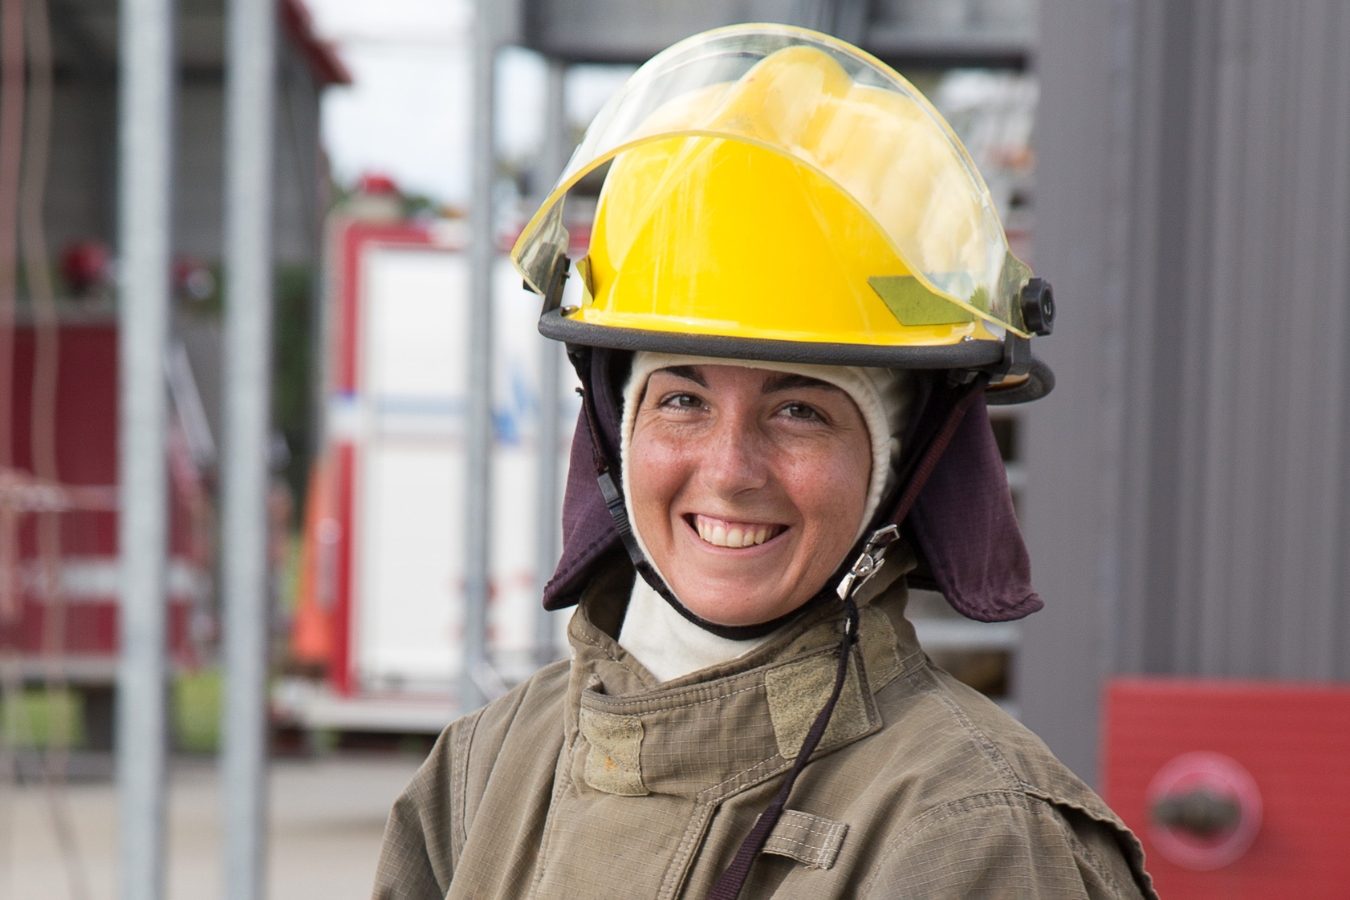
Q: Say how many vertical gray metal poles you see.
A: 4